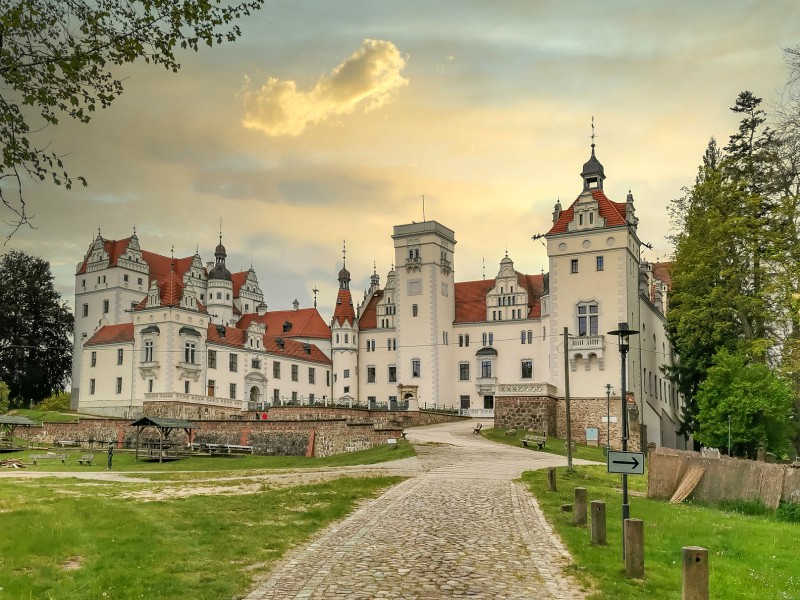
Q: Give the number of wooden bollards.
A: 5